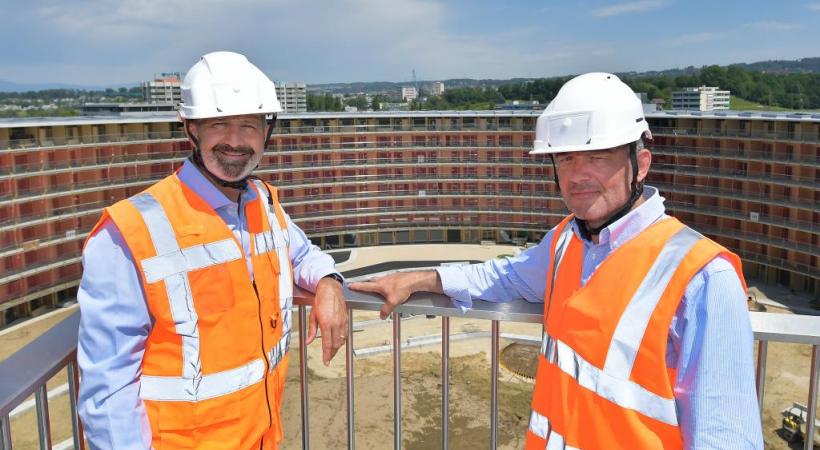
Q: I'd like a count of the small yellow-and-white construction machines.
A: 1